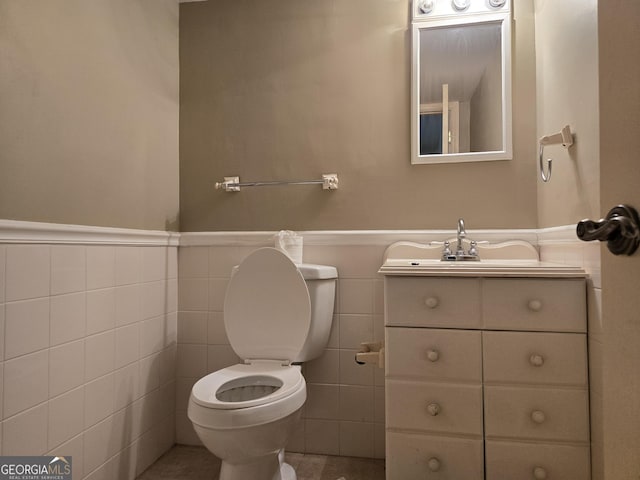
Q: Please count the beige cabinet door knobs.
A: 8